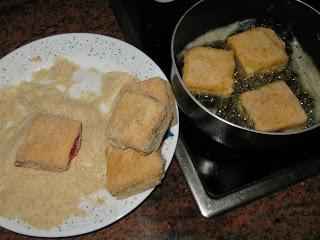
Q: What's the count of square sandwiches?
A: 7